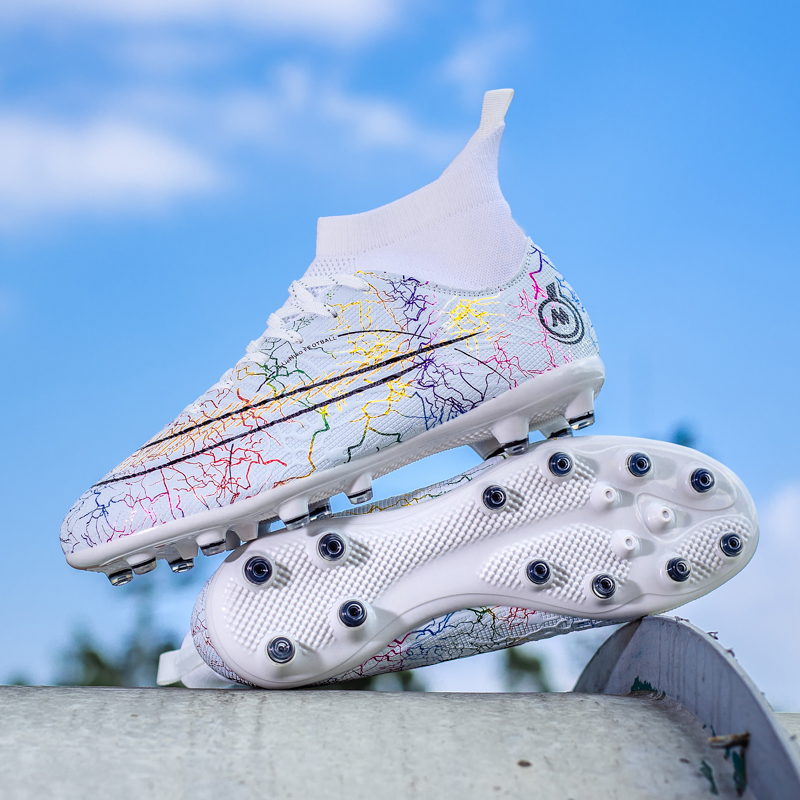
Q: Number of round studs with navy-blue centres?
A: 12